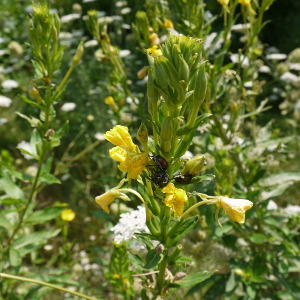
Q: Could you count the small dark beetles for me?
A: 3